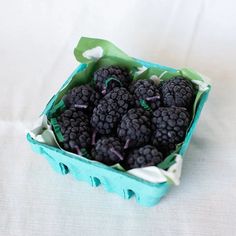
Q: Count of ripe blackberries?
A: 10